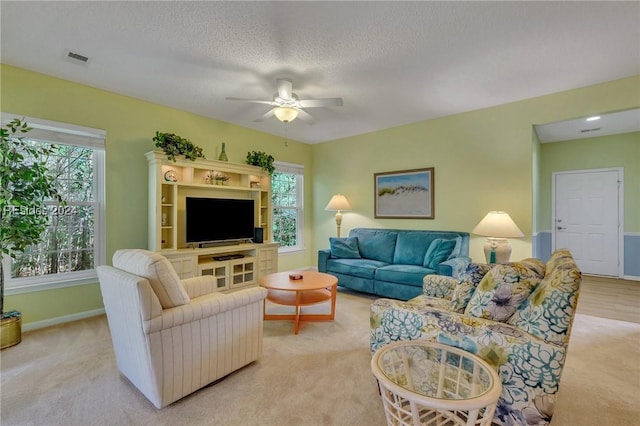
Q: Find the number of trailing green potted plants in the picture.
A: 2